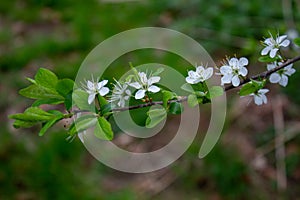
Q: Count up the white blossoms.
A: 8